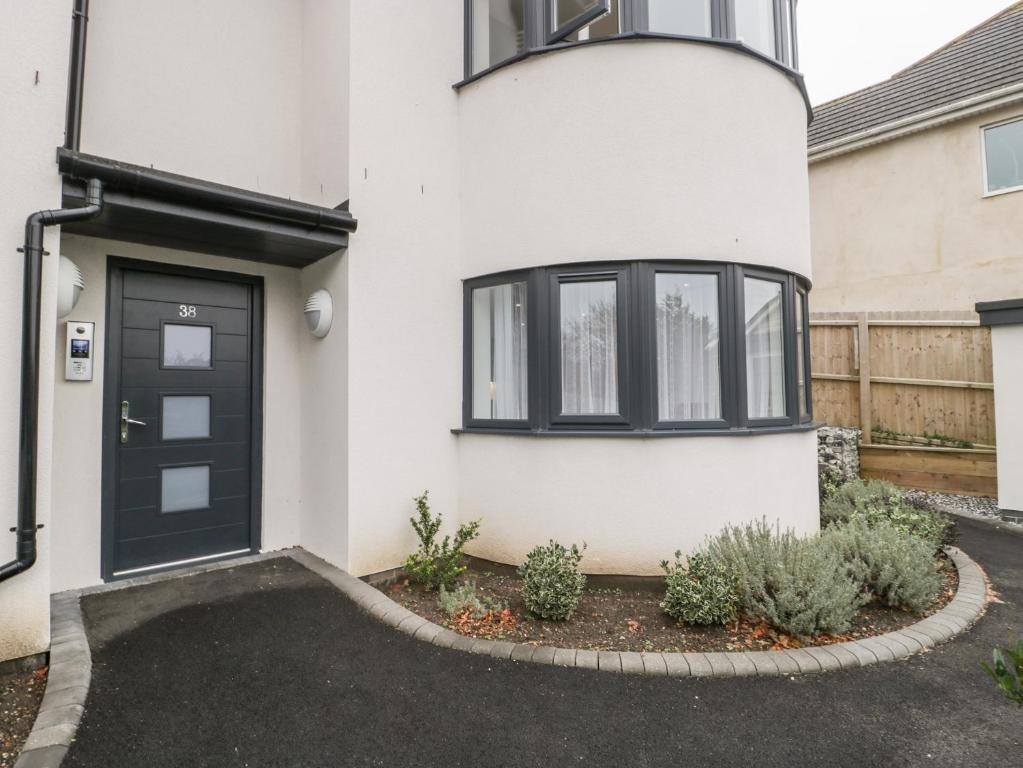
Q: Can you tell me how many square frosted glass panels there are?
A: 3